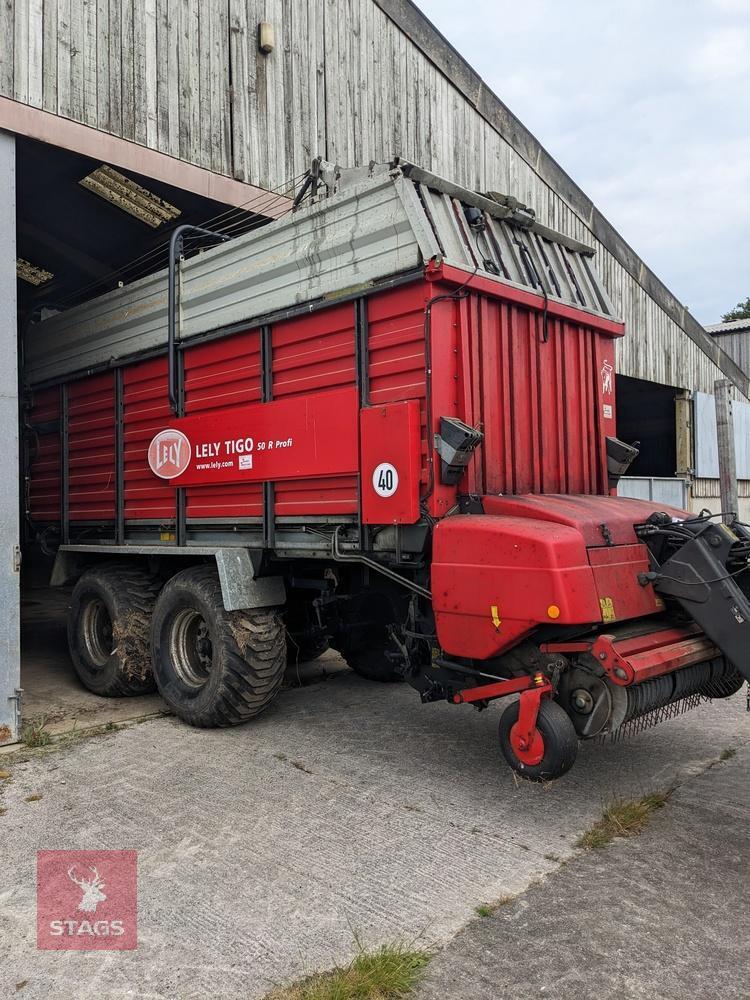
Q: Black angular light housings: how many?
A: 2